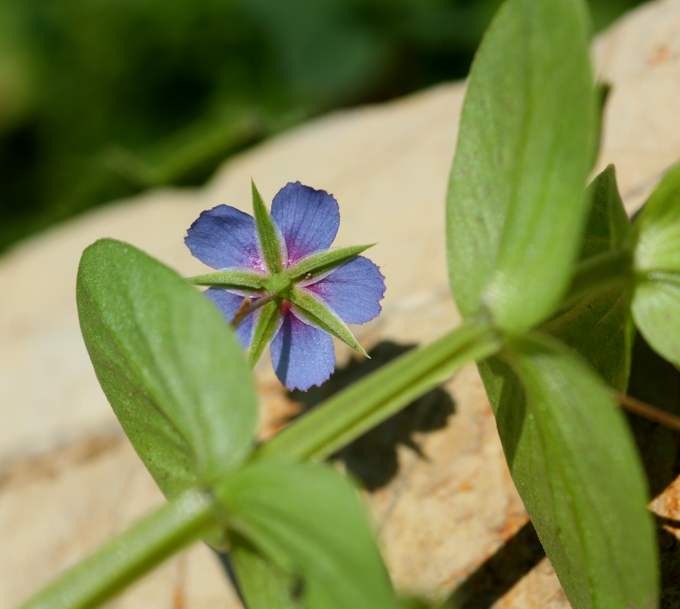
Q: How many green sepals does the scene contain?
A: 5